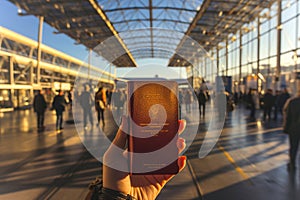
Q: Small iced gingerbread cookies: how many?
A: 0